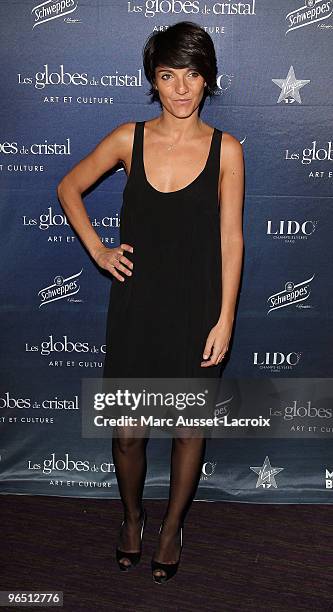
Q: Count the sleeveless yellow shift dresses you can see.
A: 0